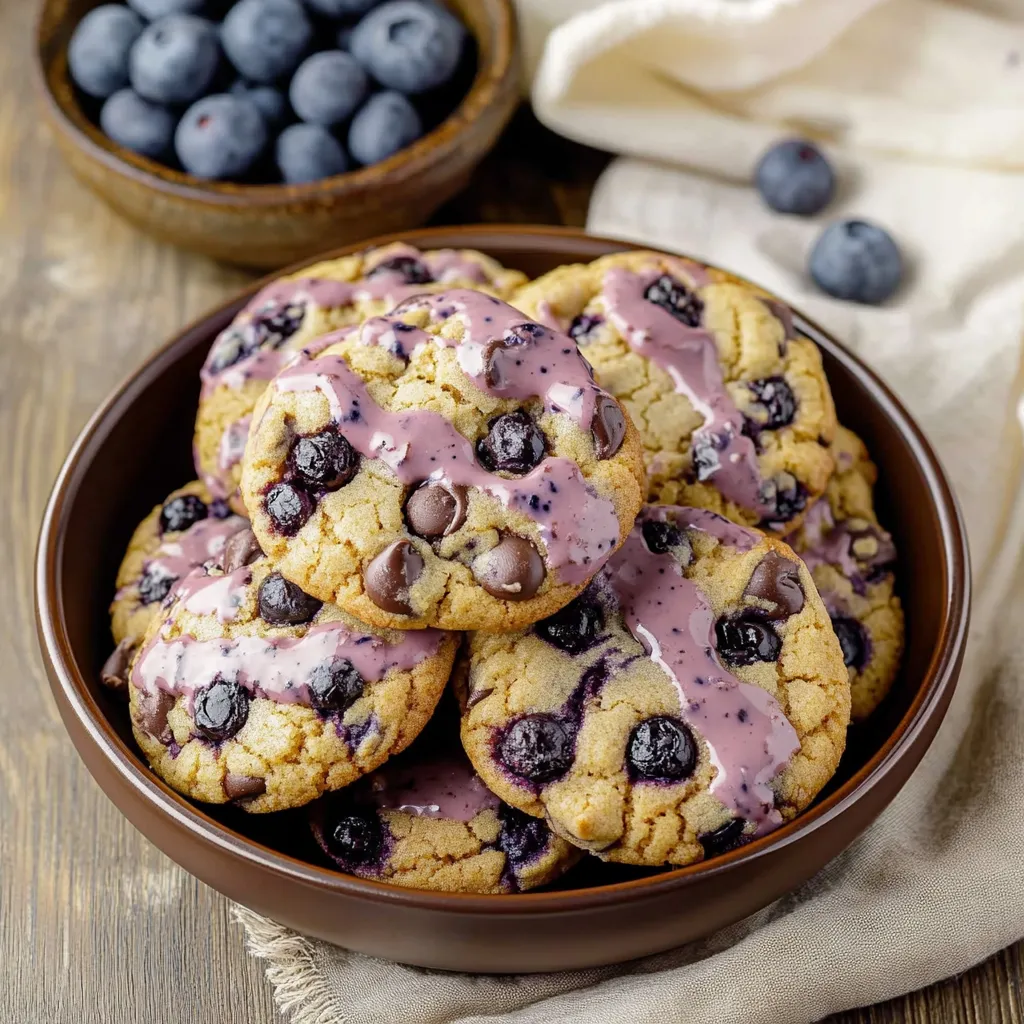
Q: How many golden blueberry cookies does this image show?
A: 8